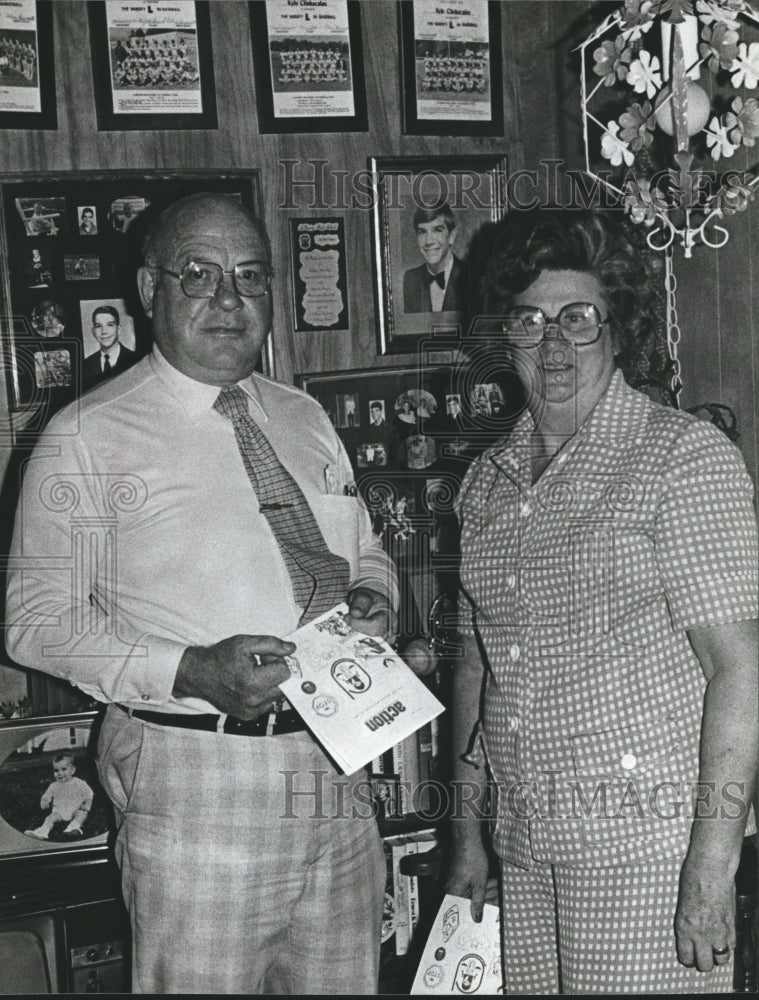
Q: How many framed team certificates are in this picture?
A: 4